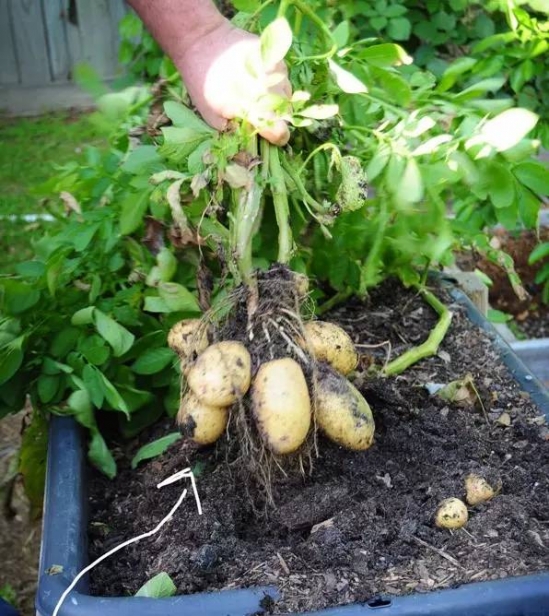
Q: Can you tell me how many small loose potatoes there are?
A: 2